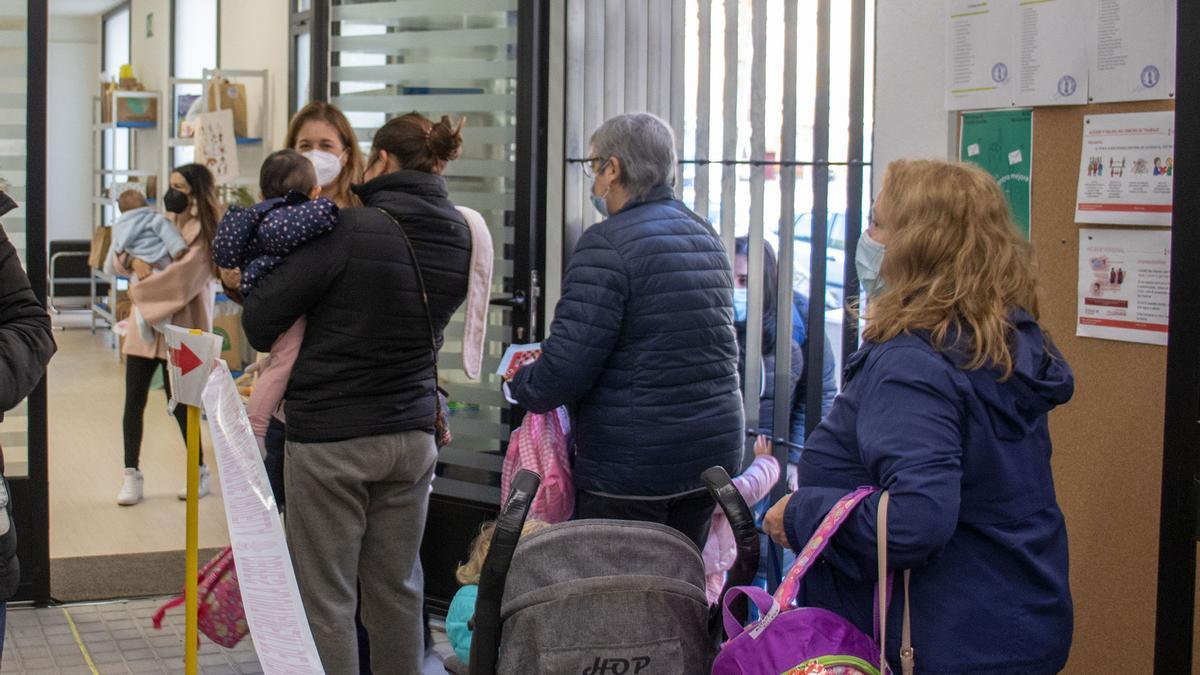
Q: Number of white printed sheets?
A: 5